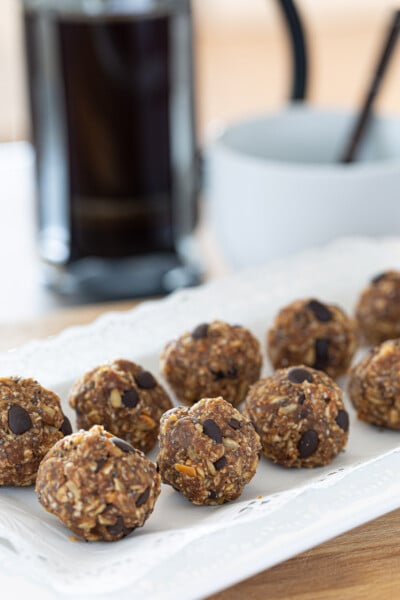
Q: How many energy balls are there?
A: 9